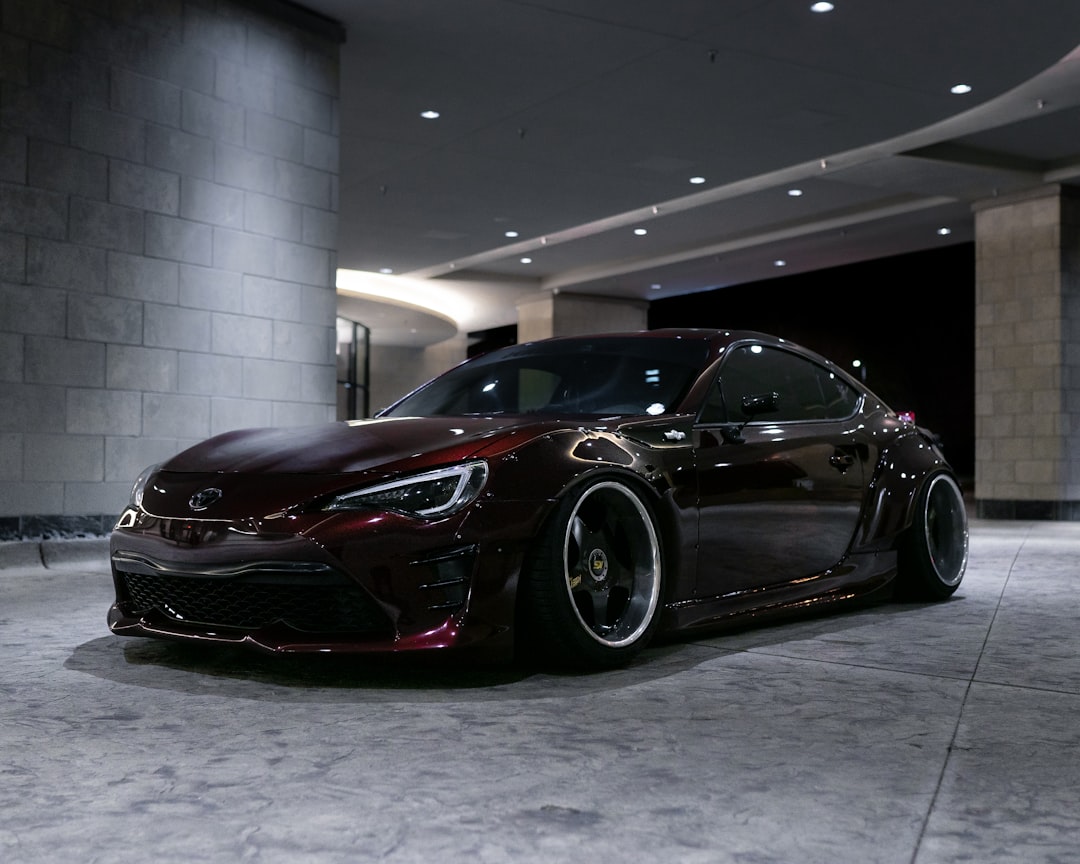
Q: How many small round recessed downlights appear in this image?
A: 12